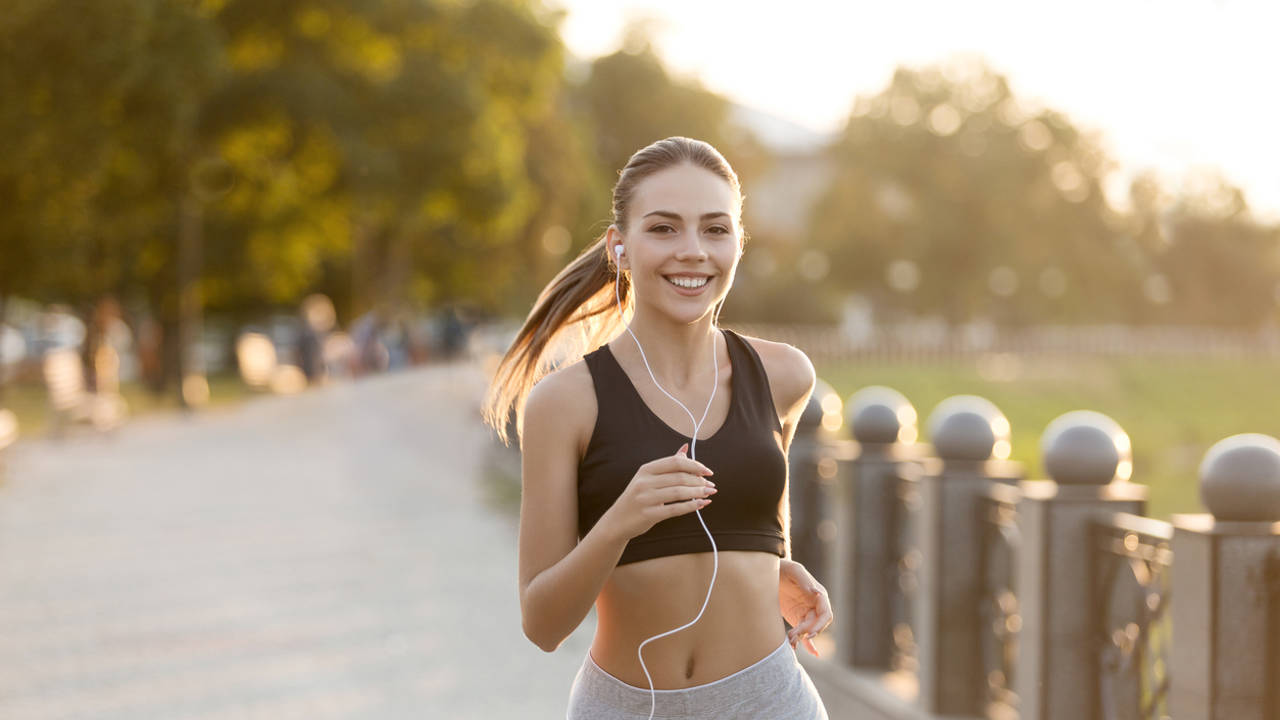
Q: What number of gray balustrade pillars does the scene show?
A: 5